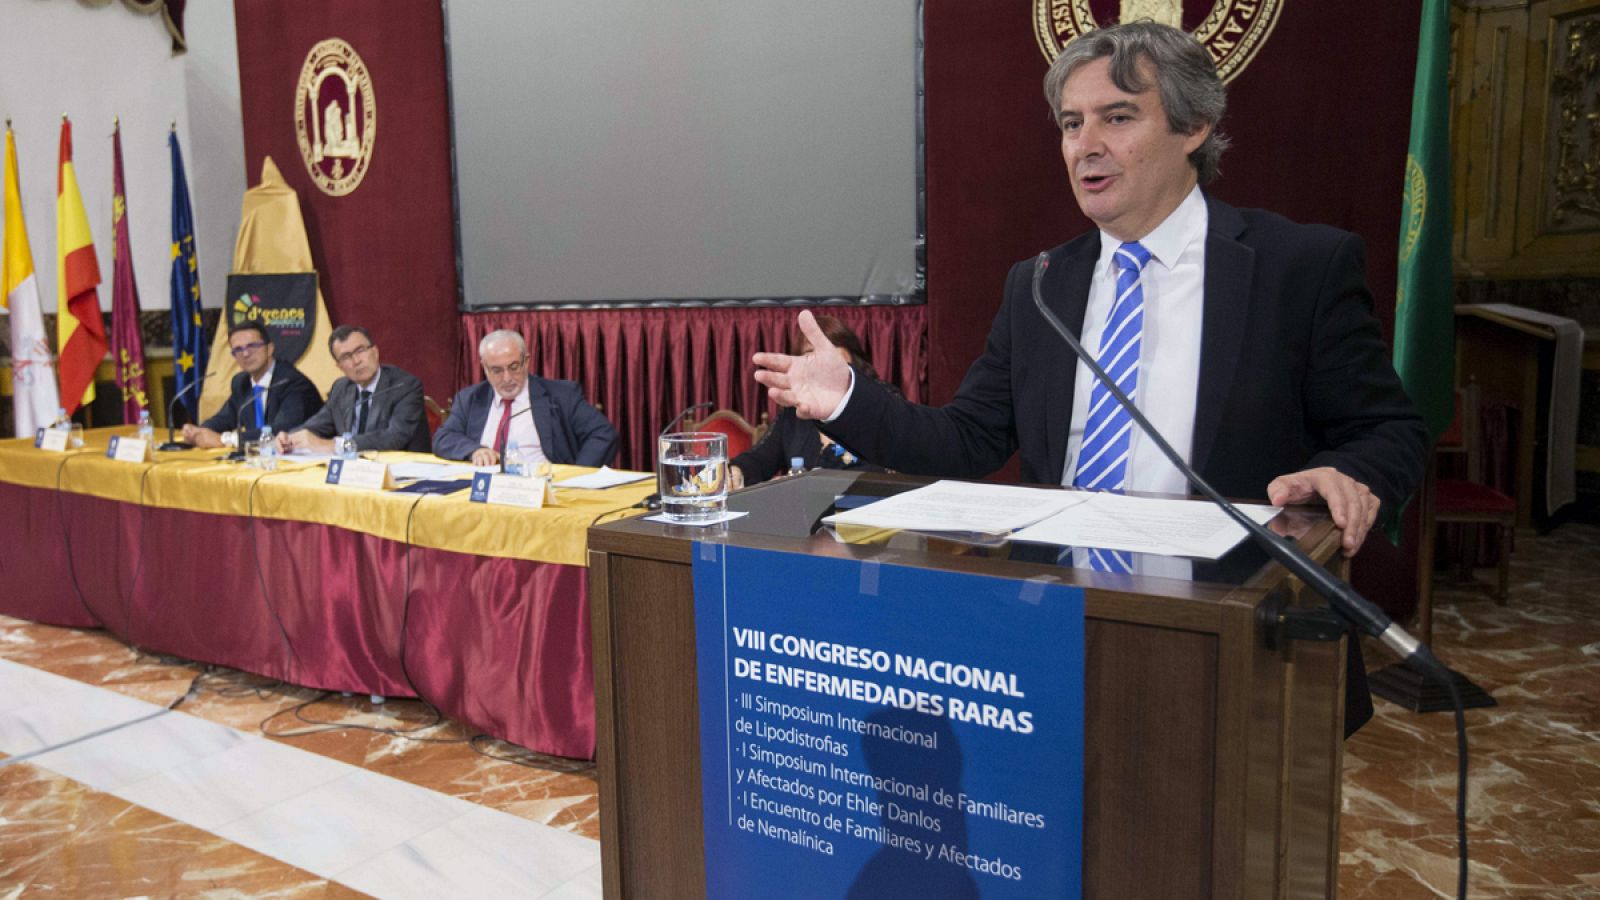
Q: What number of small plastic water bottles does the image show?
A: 6